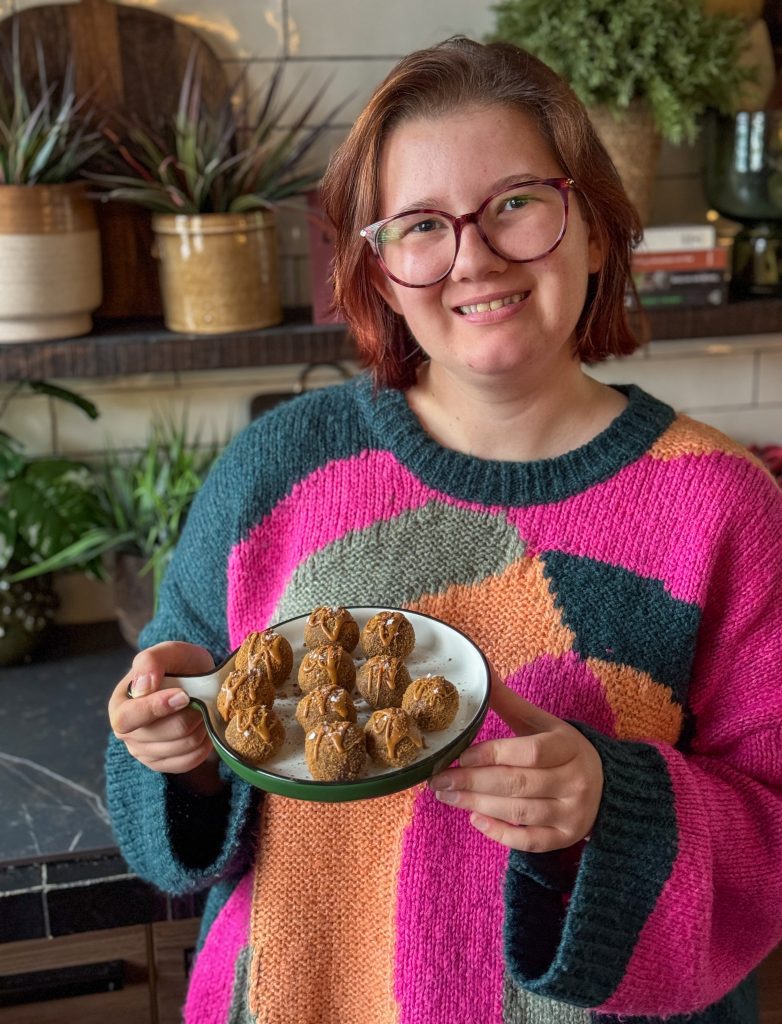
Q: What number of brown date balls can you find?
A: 11